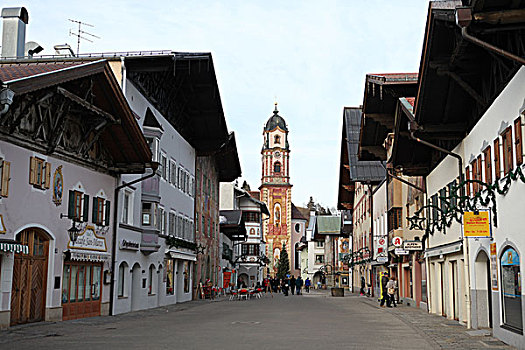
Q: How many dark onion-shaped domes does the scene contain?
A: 1